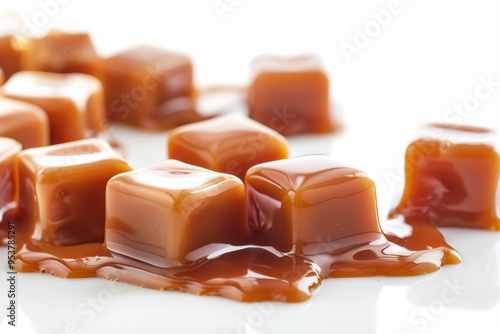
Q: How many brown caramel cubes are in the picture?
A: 12